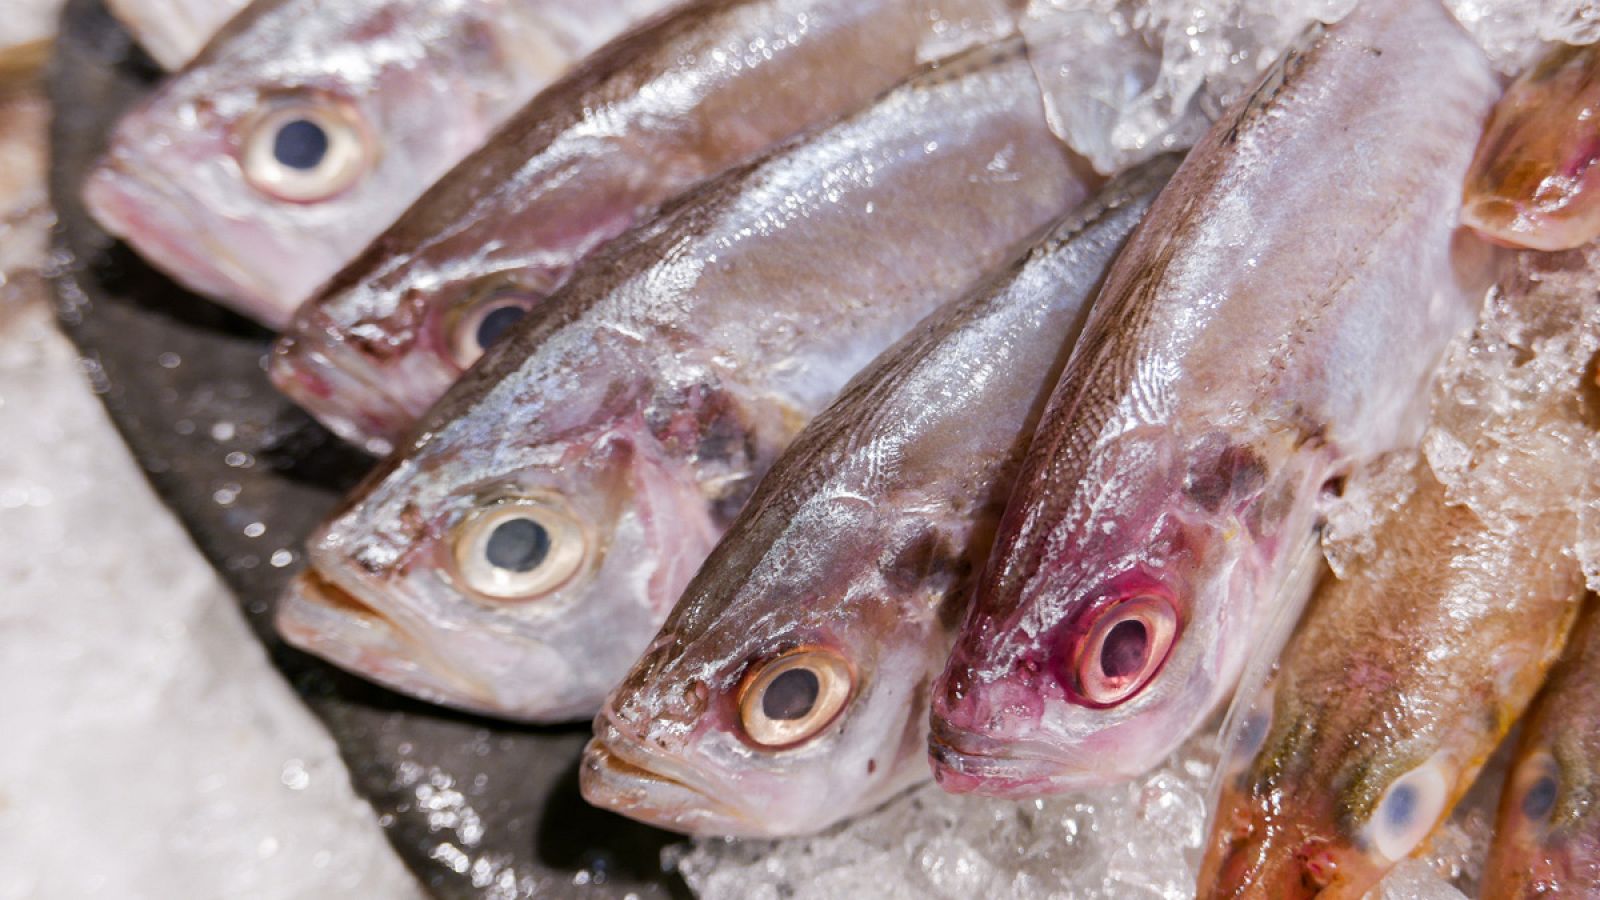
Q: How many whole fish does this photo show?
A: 5